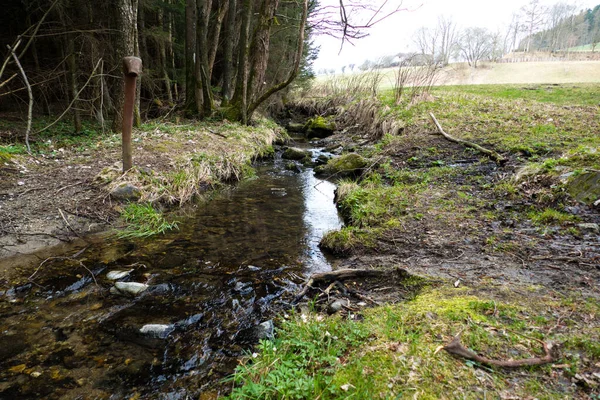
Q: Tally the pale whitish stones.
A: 3